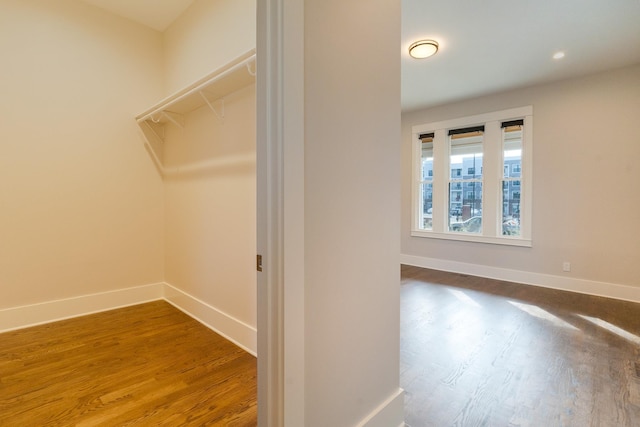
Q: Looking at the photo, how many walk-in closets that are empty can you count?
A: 1